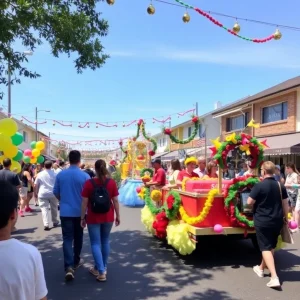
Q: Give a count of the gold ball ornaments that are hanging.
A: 5